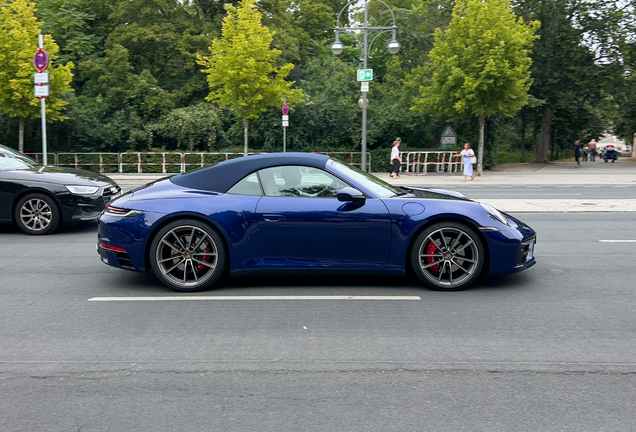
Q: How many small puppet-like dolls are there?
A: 0